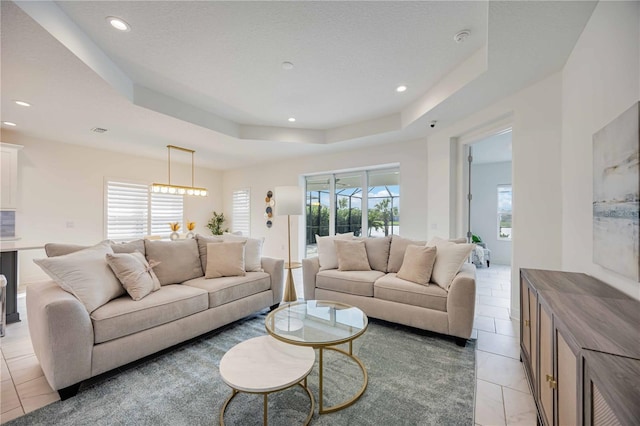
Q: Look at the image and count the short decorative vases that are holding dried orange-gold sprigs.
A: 2